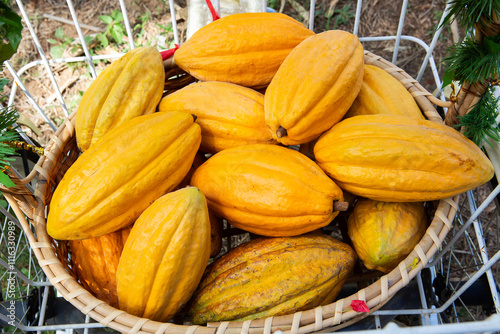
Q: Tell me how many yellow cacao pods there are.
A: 12